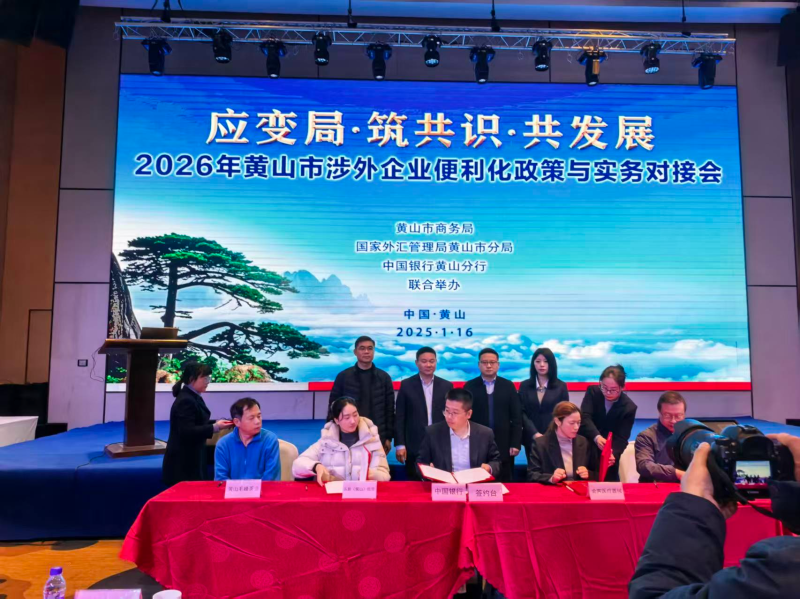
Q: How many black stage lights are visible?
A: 11